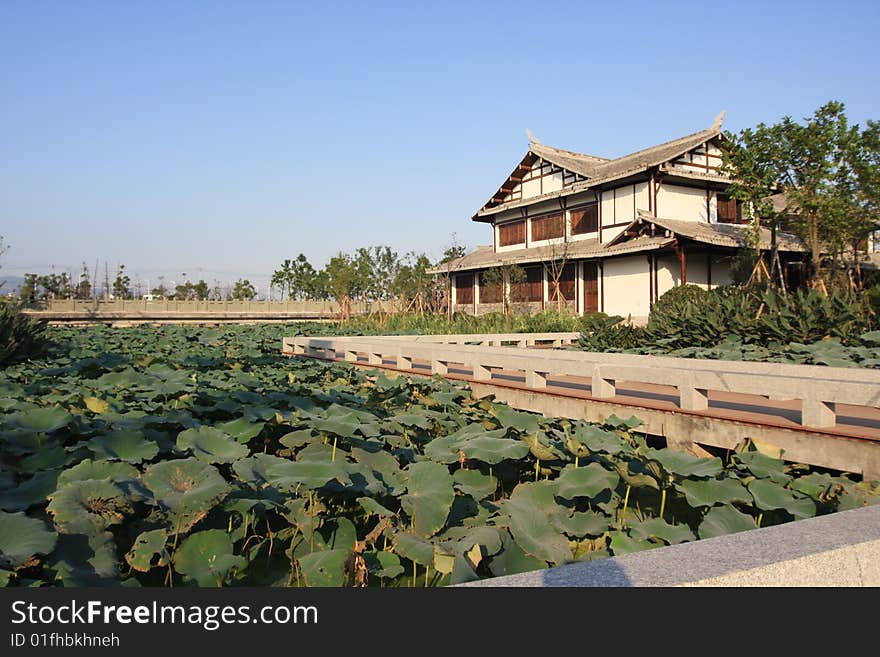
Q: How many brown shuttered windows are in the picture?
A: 8